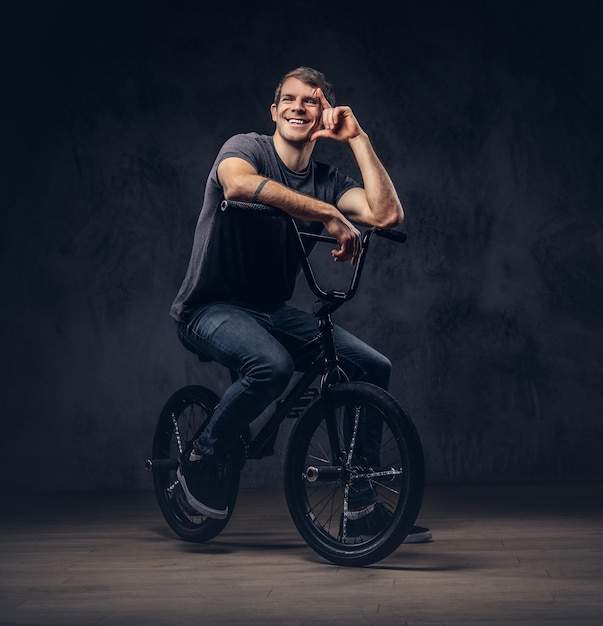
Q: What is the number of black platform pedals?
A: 2